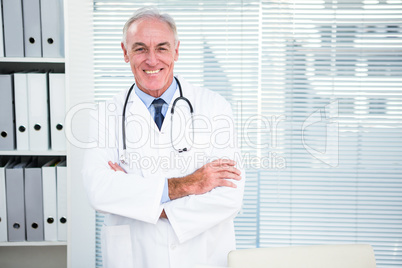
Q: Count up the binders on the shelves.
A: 13